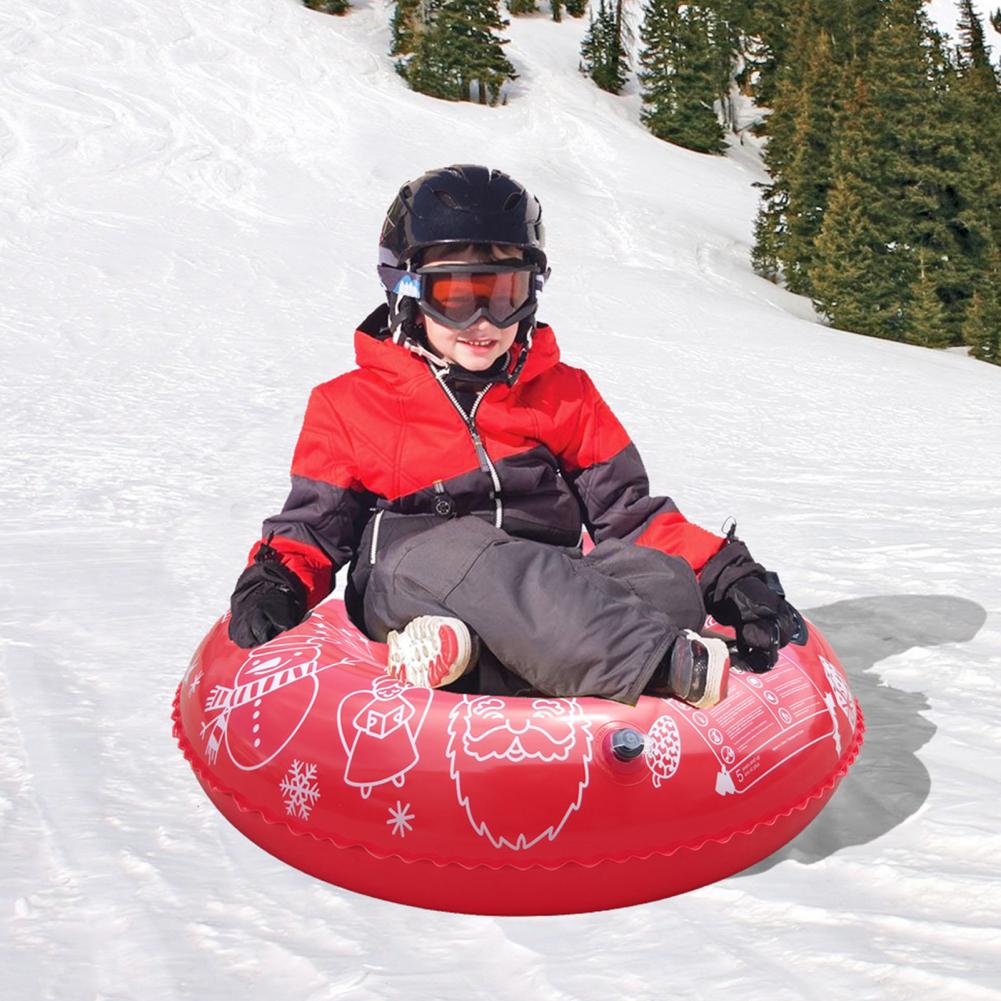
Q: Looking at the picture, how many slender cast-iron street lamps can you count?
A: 0